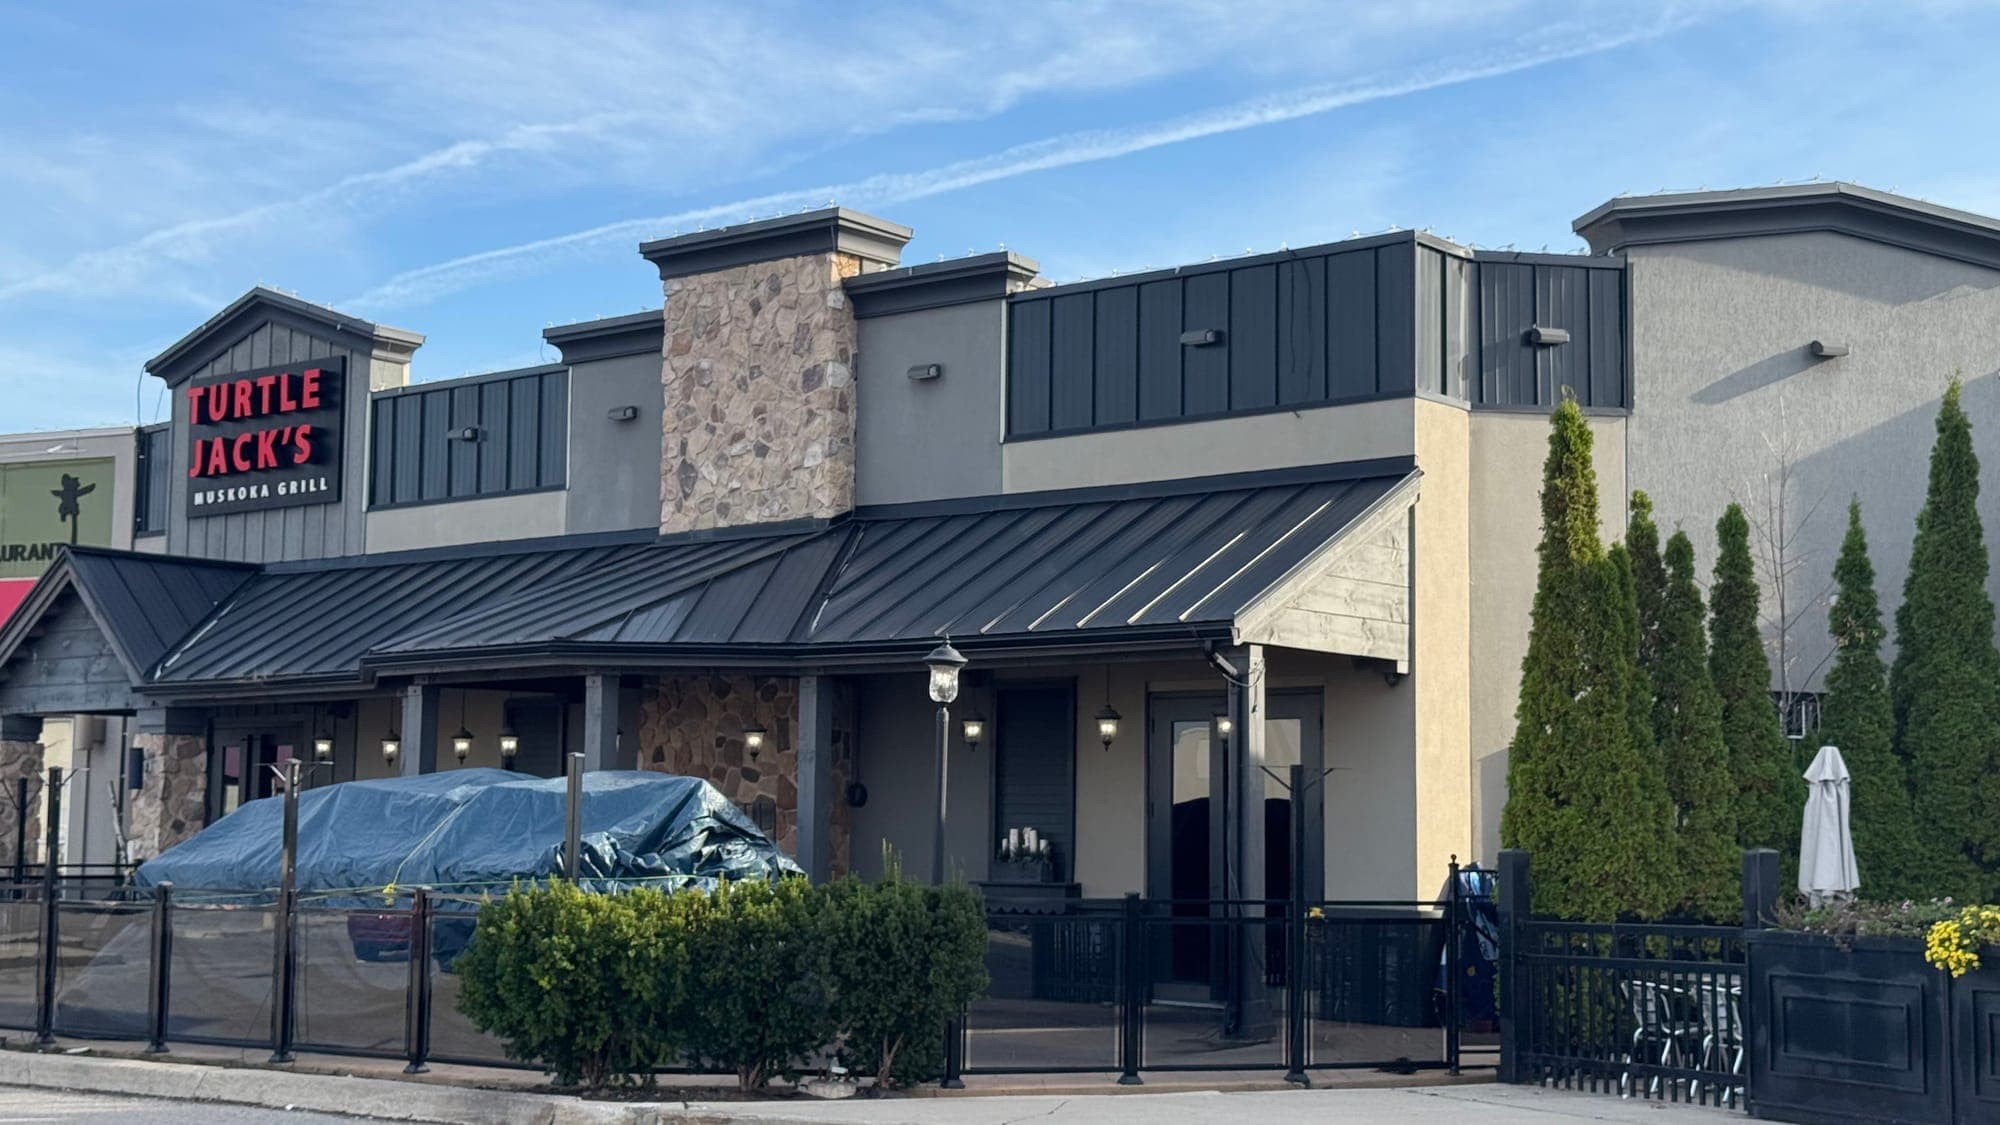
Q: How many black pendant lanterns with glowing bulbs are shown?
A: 8